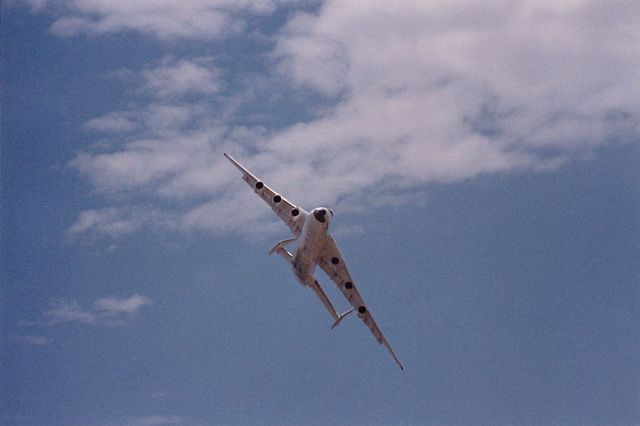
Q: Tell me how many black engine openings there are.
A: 6